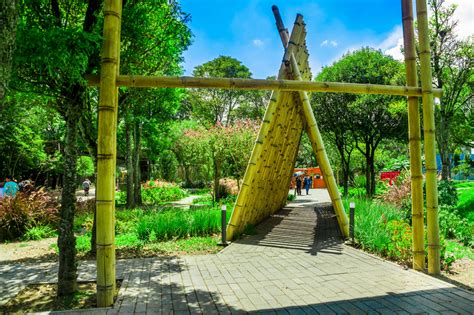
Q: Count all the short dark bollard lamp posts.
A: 2